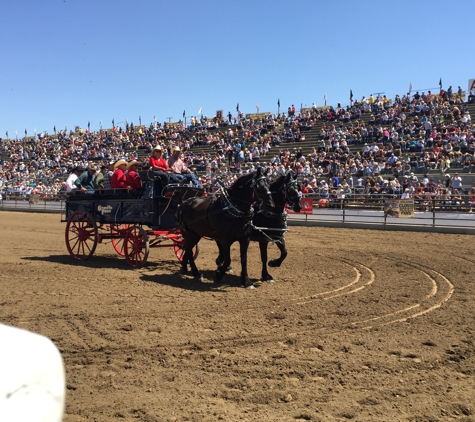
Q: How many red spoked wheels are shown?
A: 4